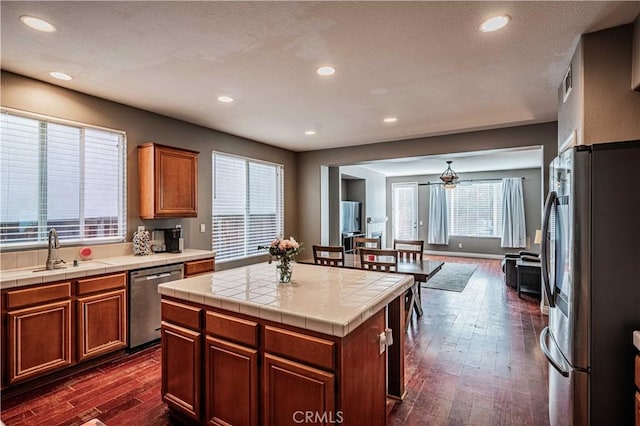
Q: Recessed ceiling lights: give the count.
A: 7